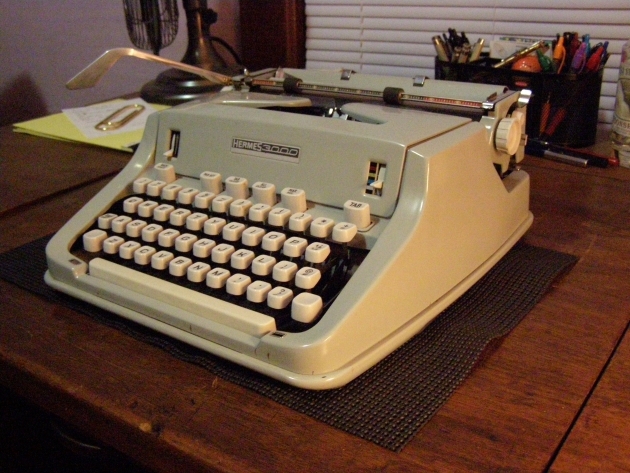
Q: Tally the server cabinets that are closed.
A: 0